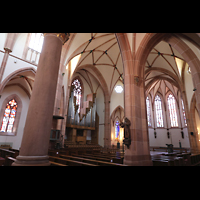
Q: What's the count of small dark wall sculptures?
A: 3